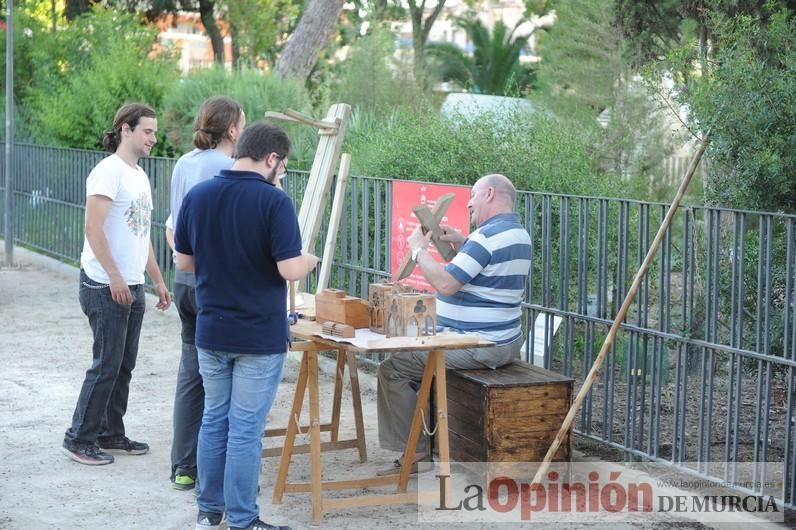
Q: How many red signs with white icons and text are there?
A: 1